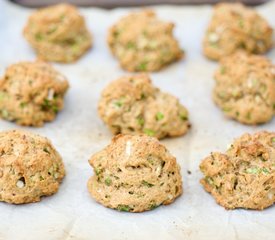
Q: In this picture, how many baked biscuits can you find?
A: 9